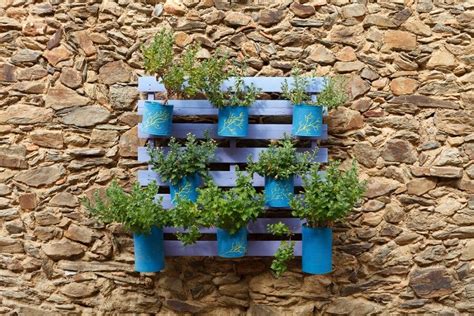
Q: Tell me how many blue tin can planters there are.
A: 8